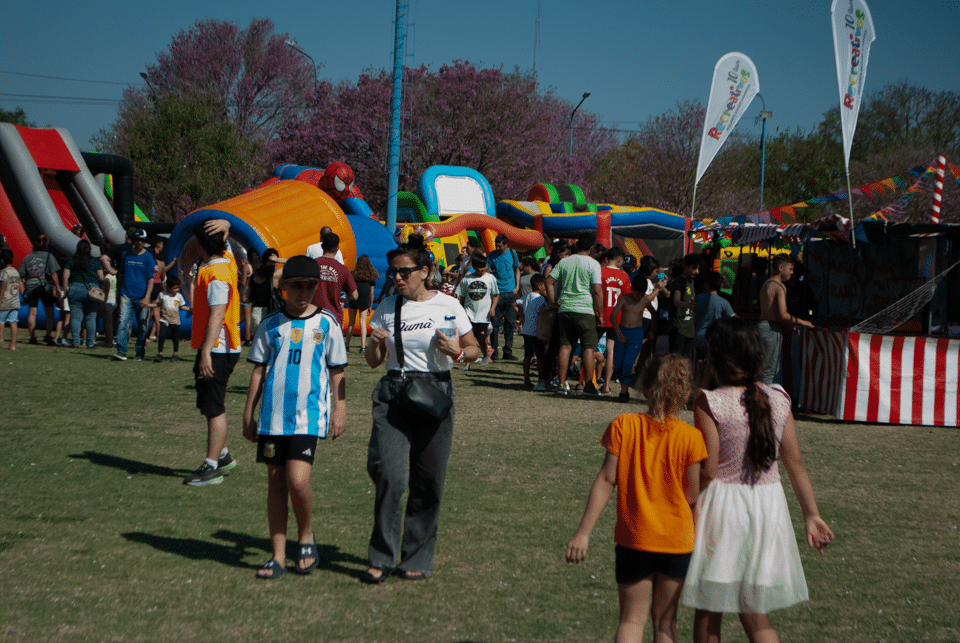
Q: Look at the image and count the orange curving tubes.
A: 1